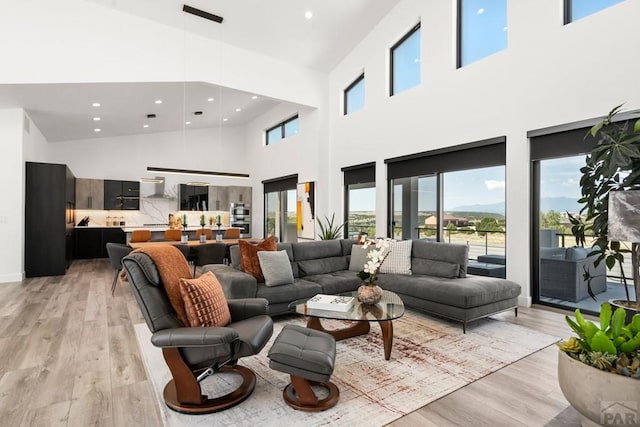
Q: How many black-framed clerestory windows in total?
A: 5